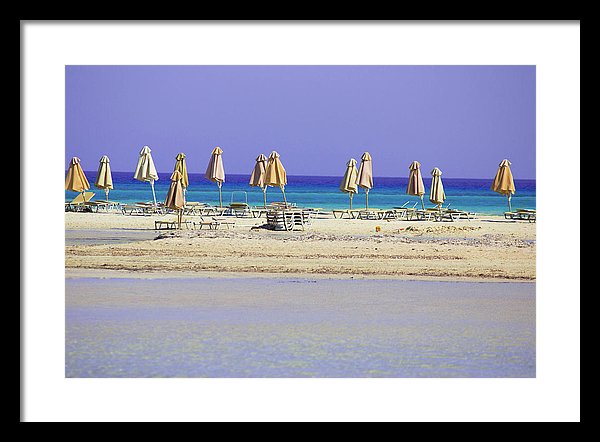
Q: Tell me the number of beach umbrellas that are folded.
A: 13